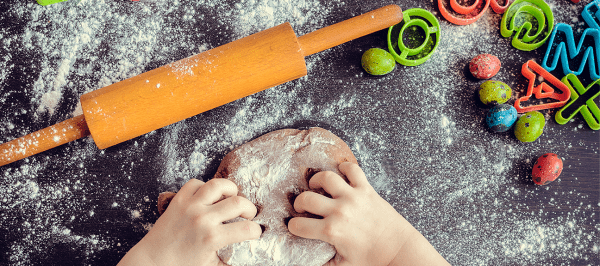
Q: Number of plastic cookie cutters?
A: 8